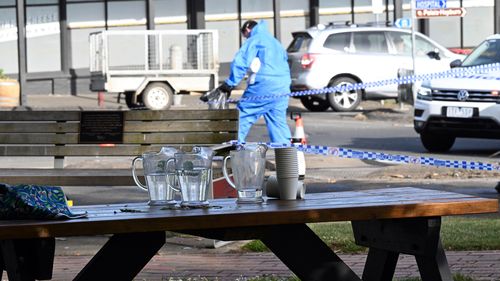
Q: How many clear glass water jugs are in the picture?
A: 3